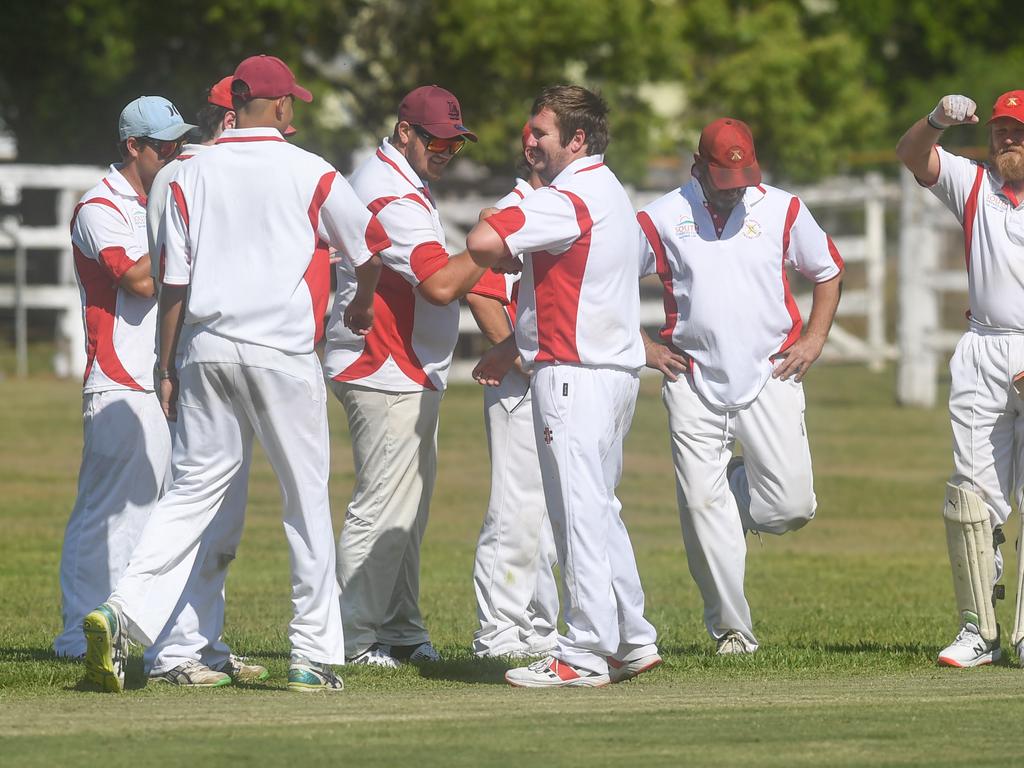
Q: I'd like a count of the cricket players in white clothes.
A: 8